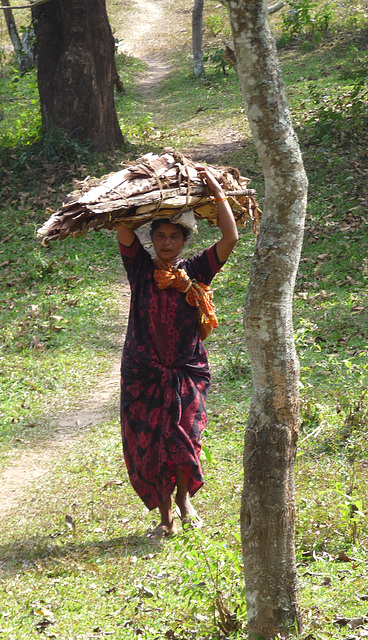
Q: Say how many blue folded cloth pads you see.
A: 0